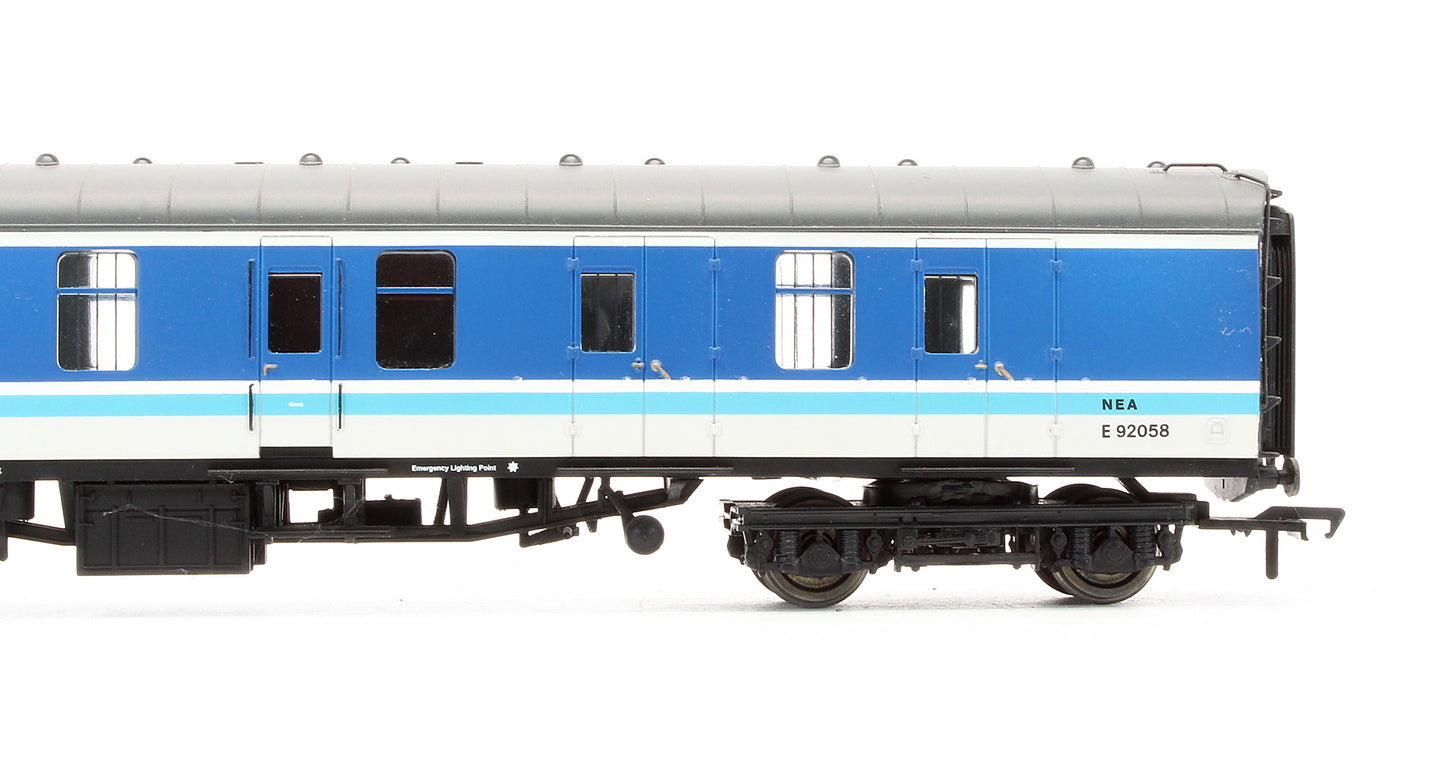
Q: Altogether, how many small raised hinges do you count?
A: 12